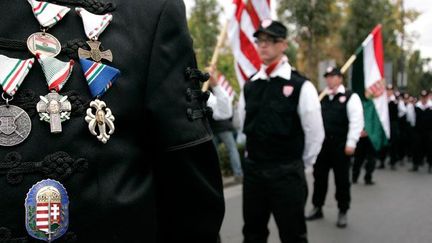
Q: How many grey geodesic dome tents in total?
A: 0